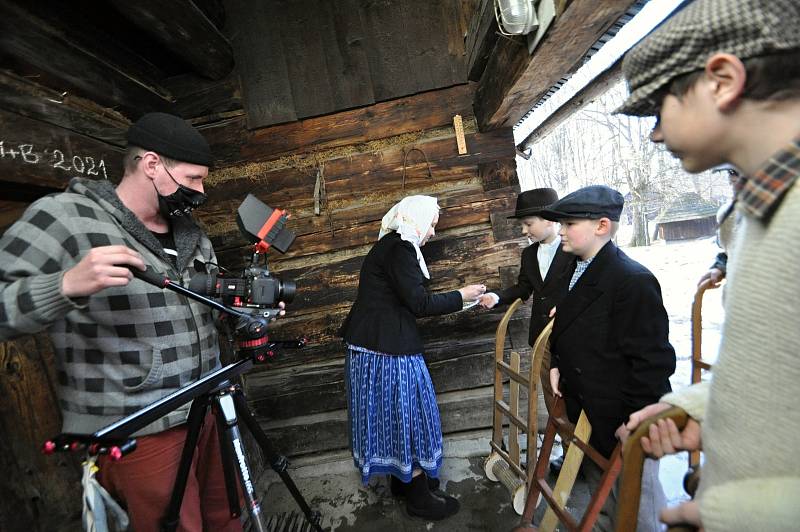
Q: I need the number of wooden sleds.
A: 4